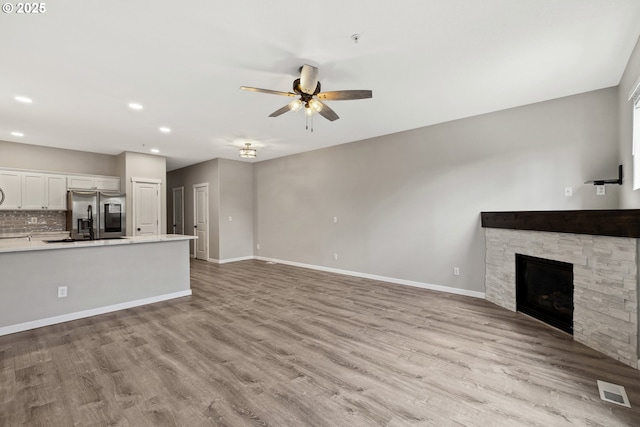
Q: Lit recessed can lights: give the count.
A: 5